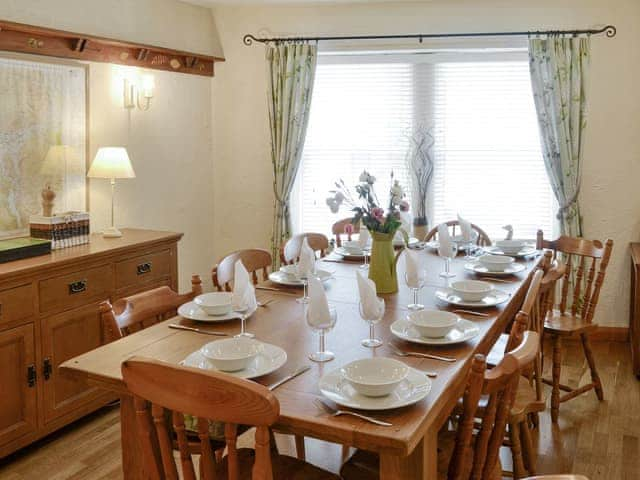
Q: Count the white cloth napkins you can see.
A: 9